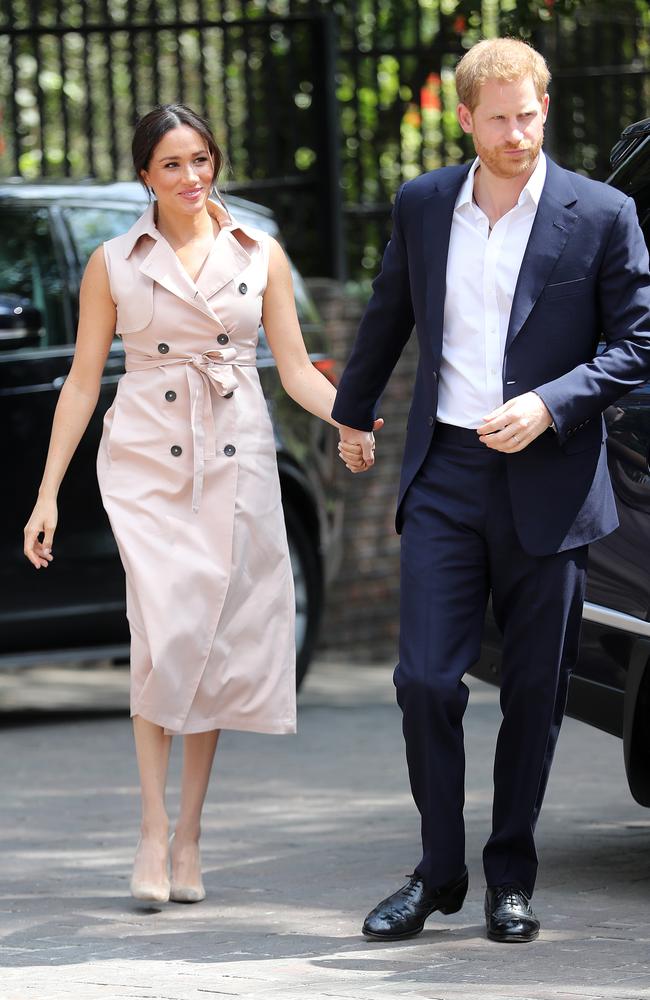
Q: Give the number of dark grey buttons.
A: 7